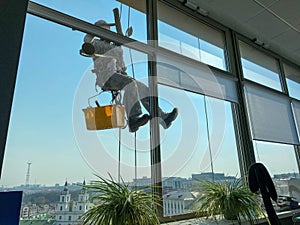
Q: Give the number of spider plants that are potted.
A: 2